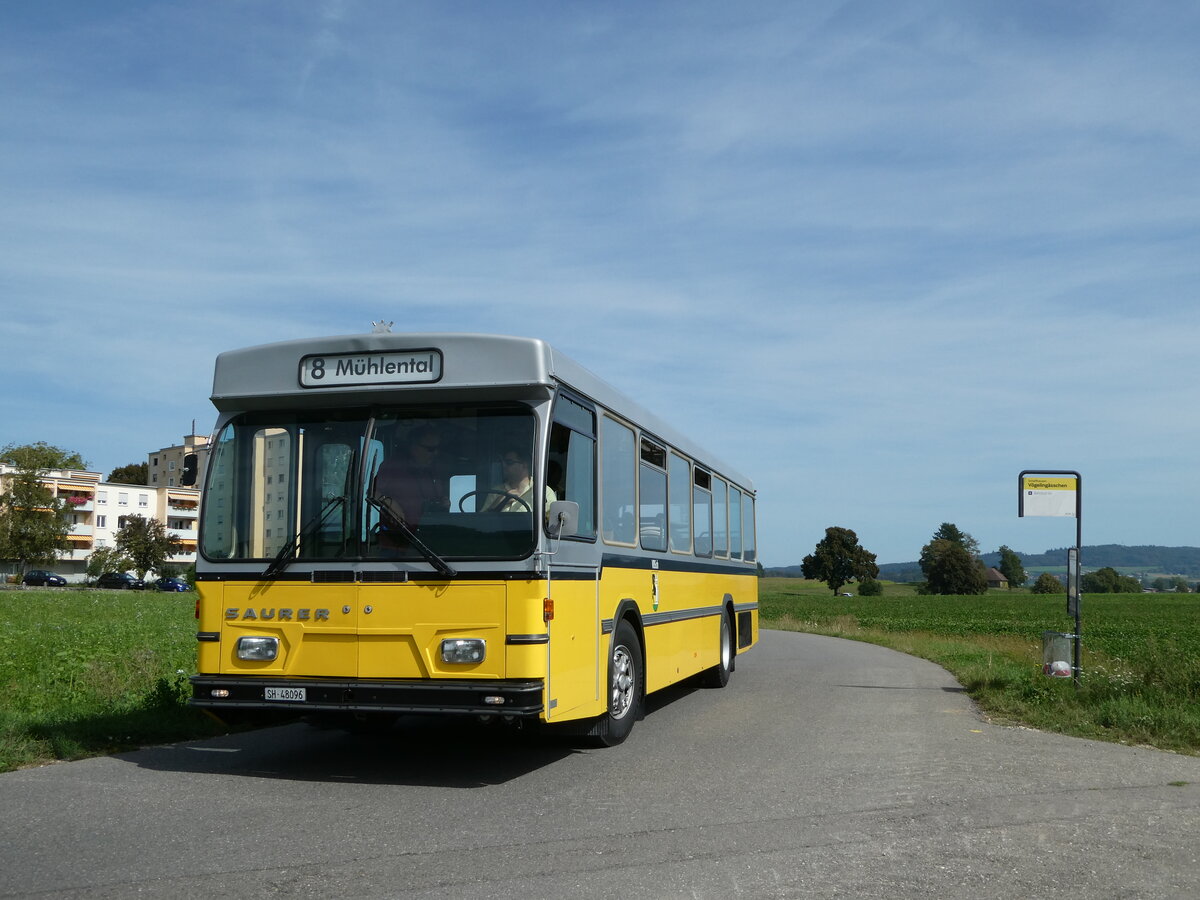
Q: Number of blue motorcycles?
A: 0